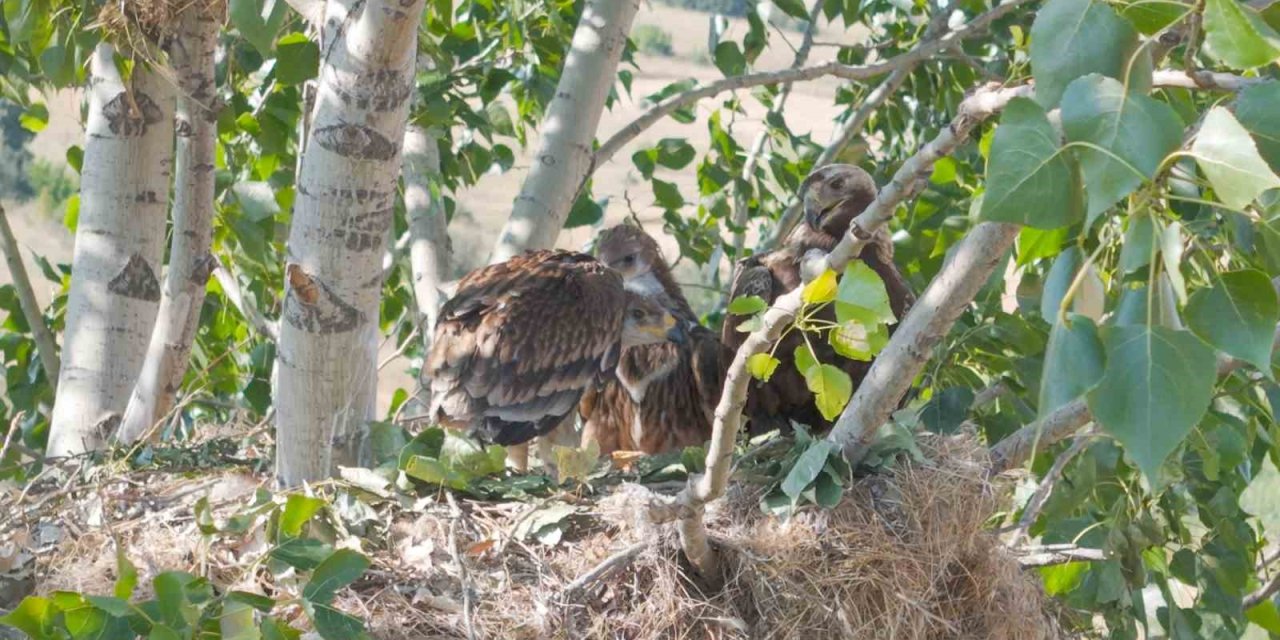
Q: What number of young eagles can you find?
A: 2